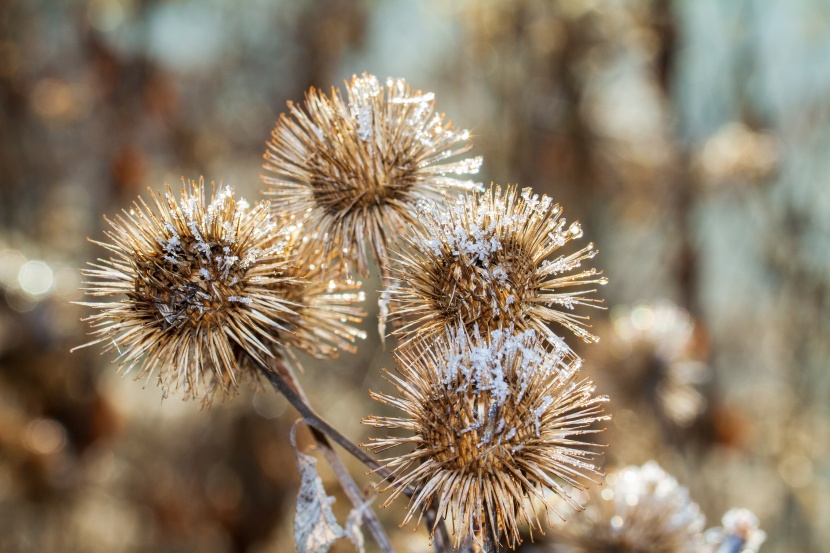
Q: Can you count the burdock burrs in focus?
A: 4